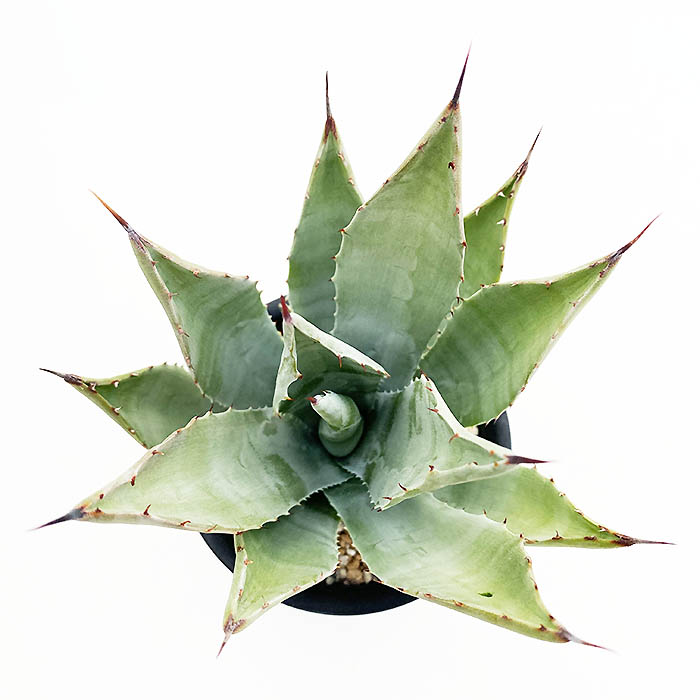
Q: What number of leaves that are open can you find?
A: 12